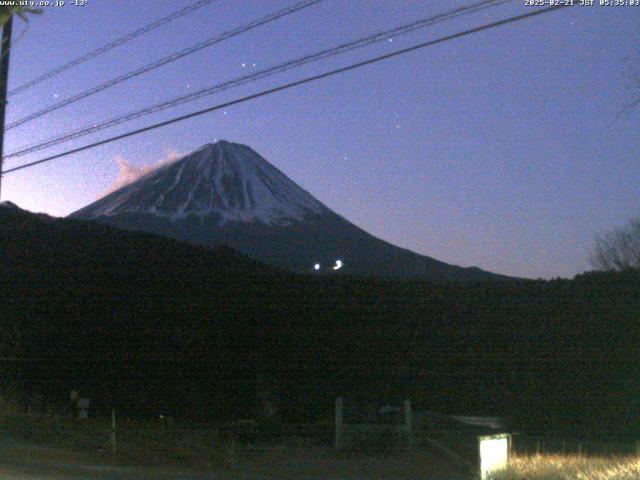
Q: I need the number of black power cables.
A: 4